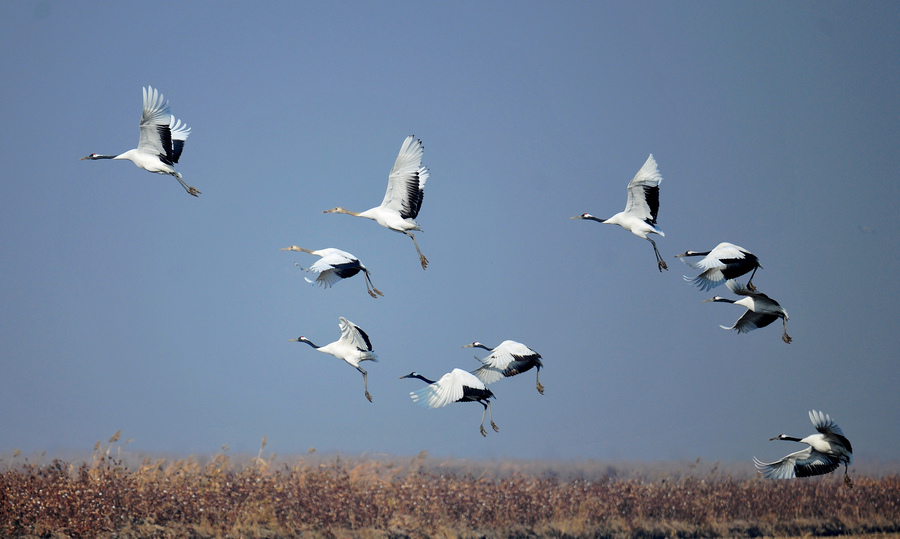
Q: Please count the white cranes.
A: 10